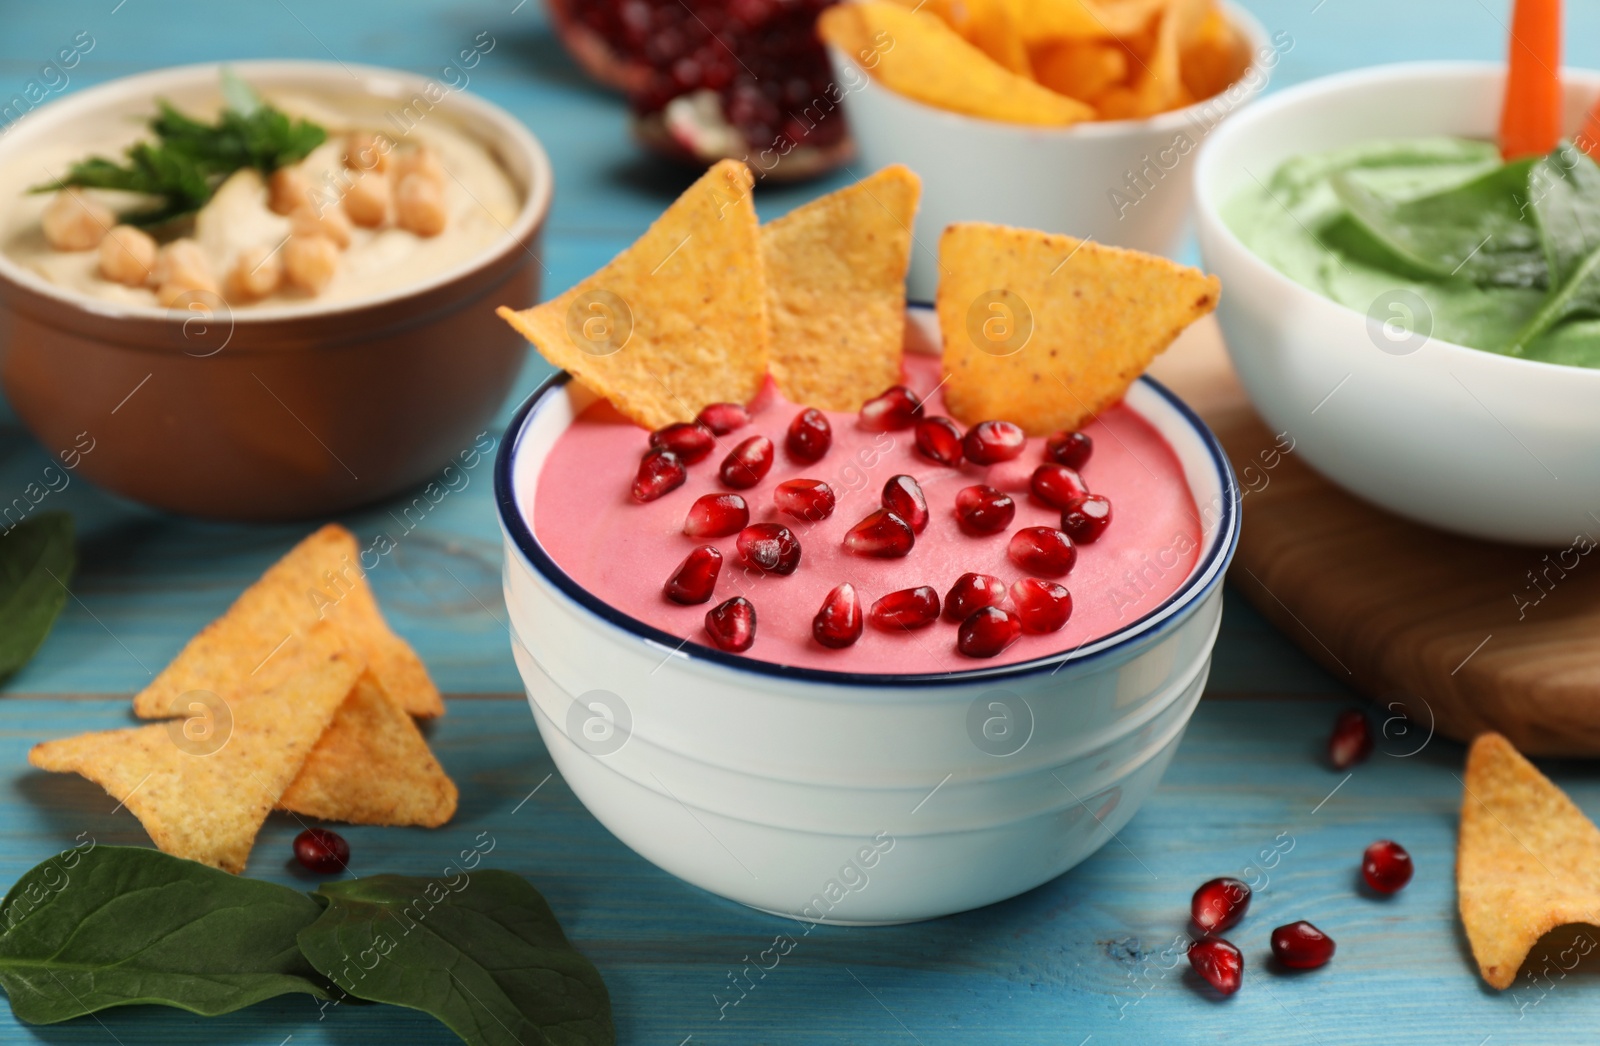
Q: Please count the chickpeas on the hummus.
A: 12